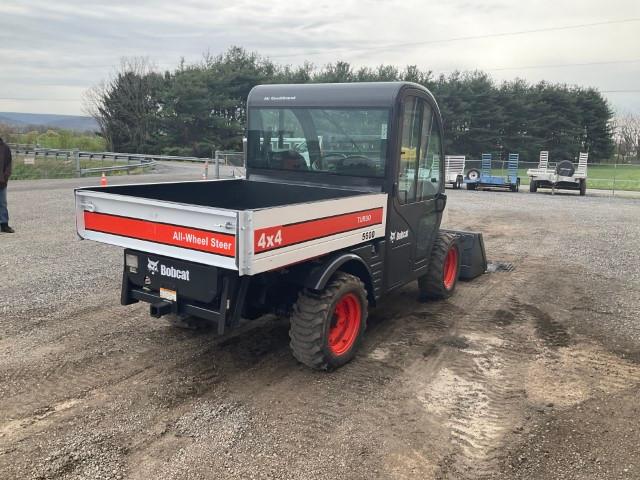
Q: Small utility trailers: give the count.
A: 3